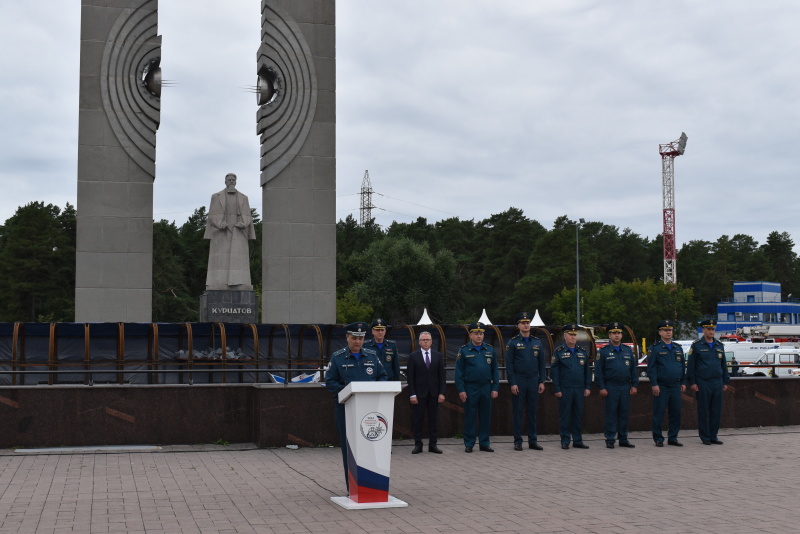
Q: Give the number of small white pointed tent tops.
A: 3